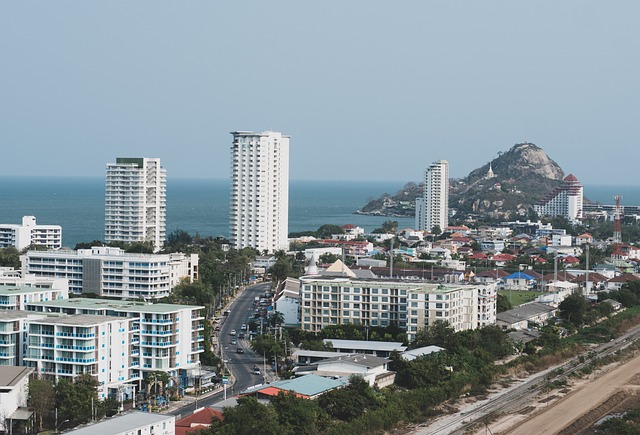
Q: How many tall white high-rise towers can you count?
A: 3